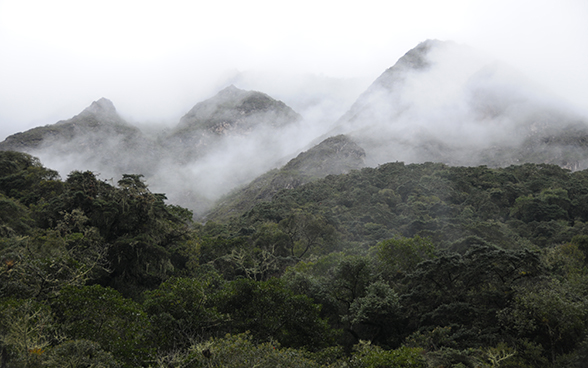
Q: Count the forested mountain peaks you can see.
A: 3